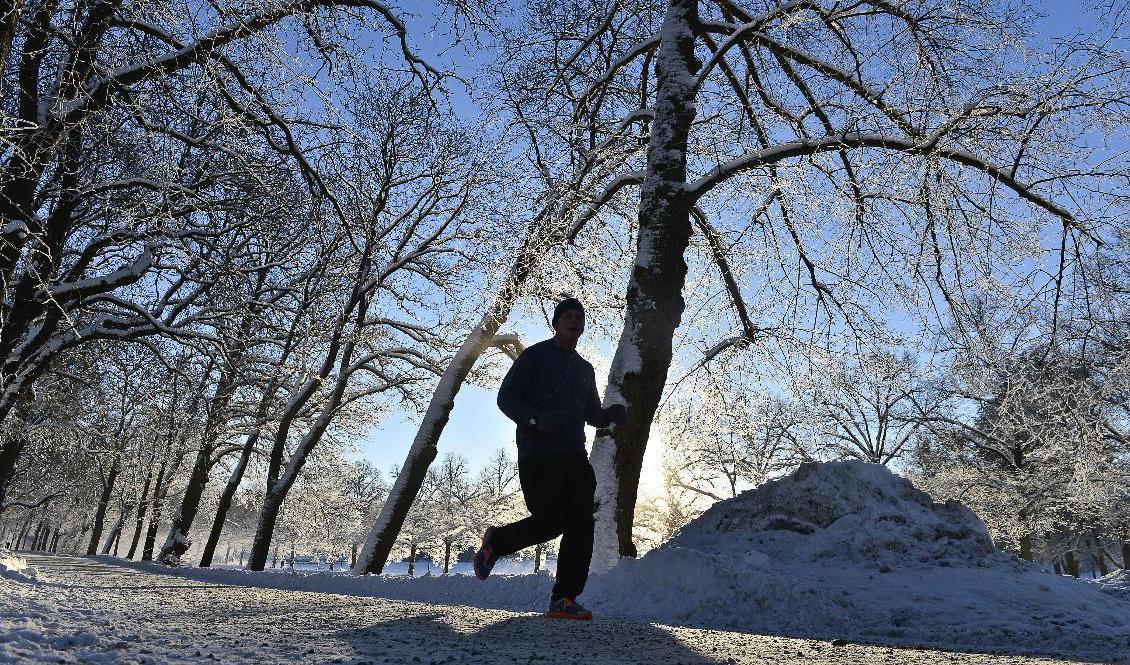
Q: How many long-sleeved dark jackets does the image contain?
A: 1